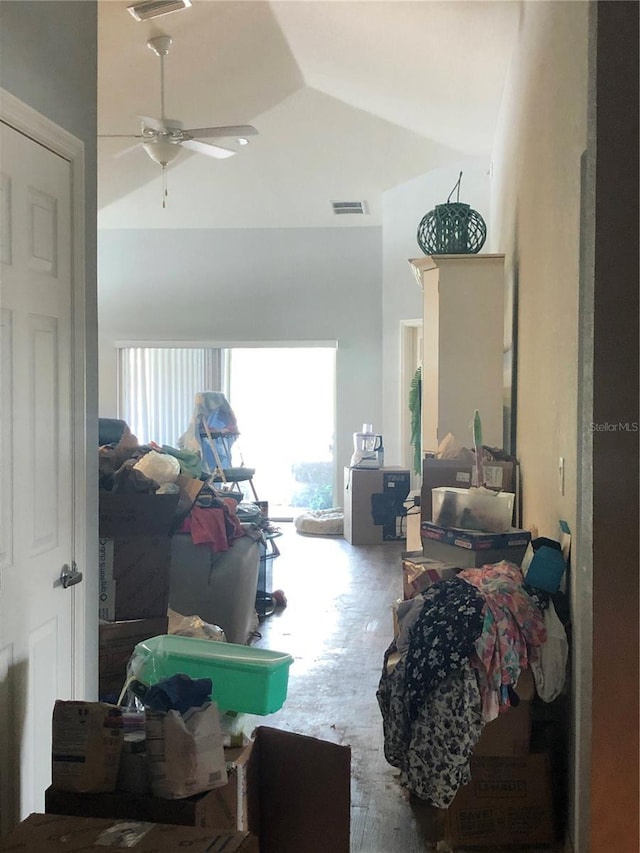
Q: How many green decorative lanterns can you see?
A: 1